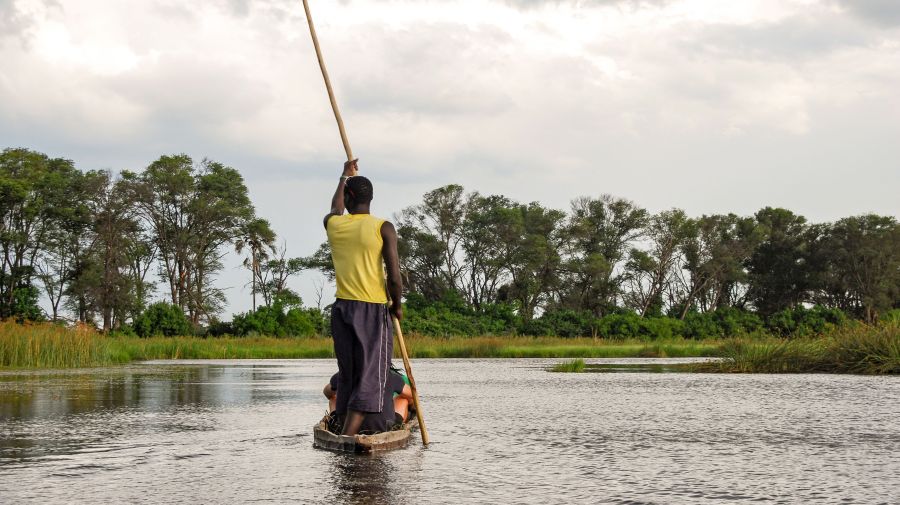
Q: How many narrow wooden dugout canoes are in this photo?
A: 1